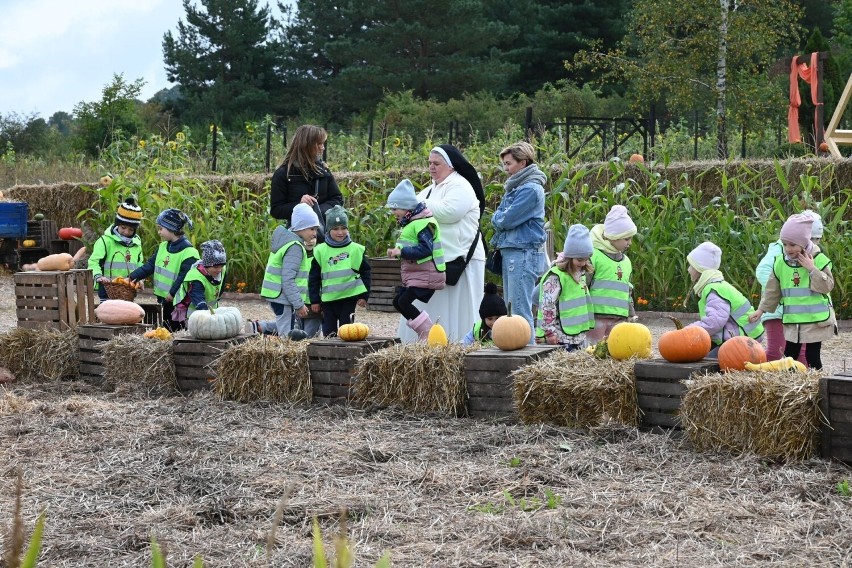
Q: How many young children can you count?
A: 13